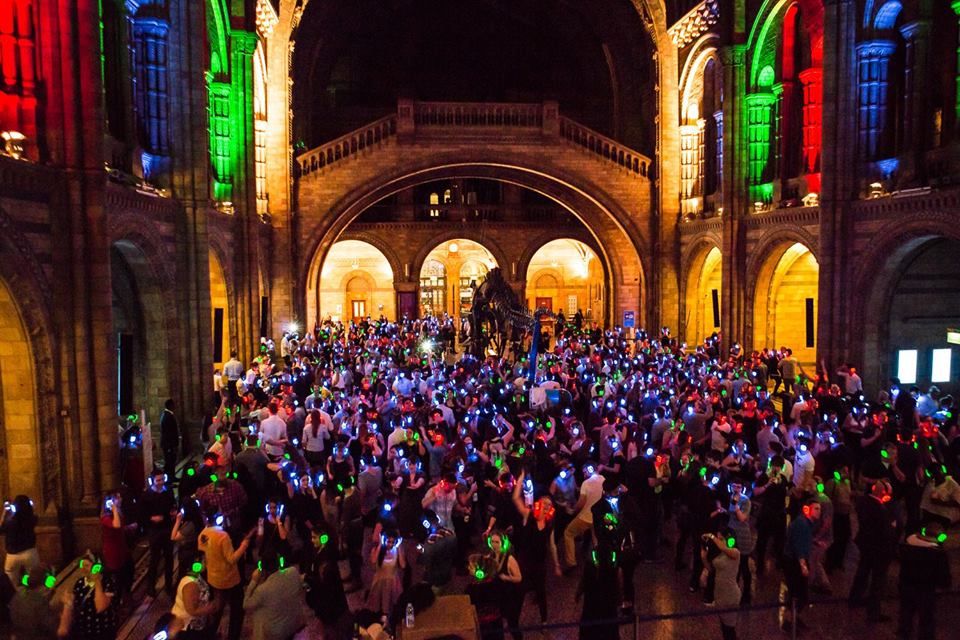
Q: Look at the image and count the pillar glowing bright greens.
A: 2